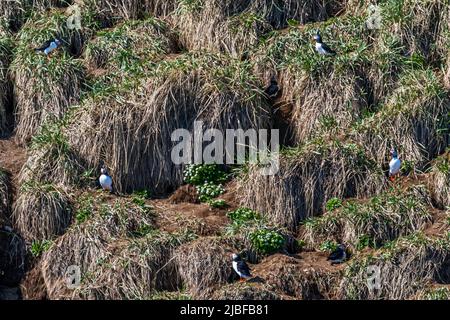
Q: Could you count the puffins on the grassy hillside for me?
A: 7